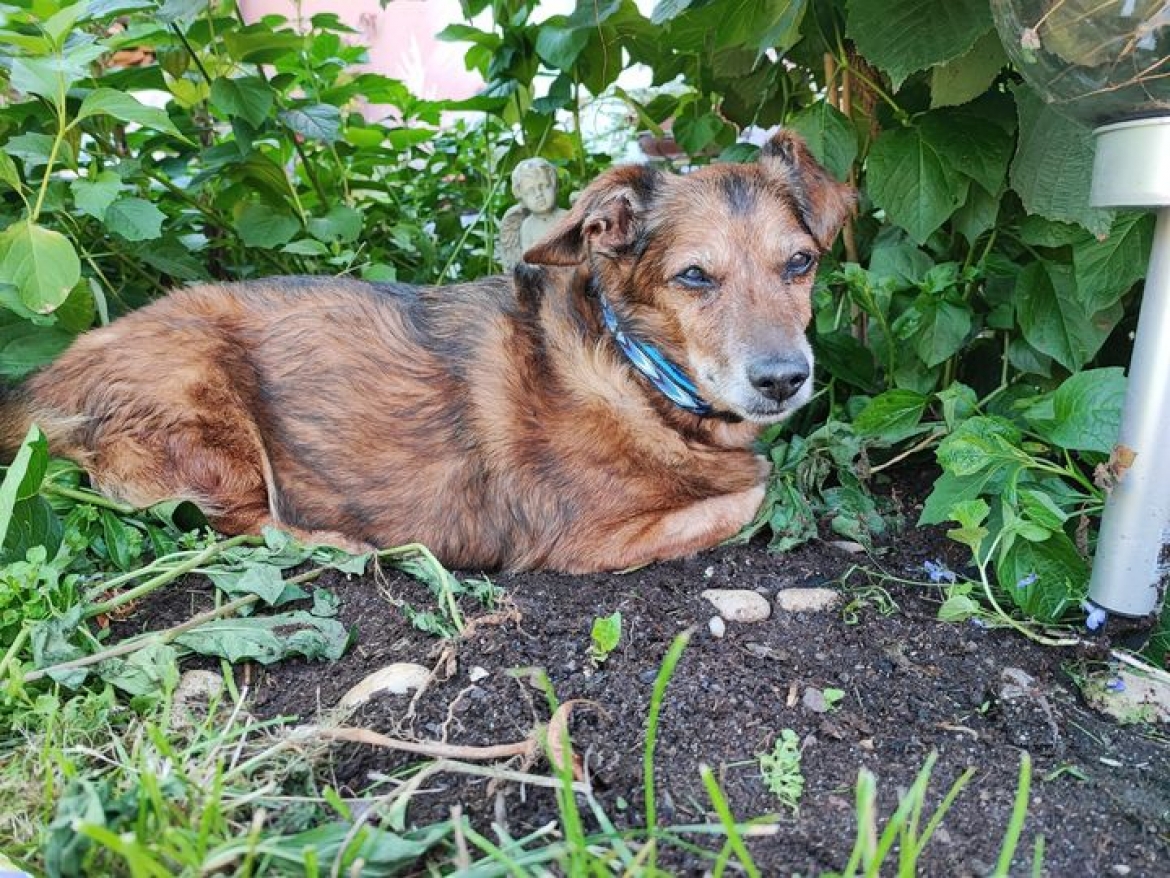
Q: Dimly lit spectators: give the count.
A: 0